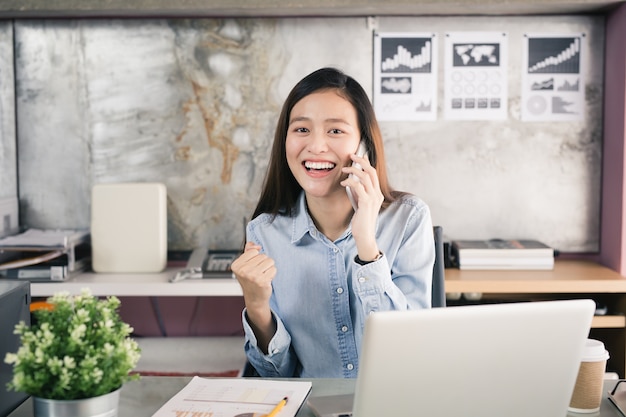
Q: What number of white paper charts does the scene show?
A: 3